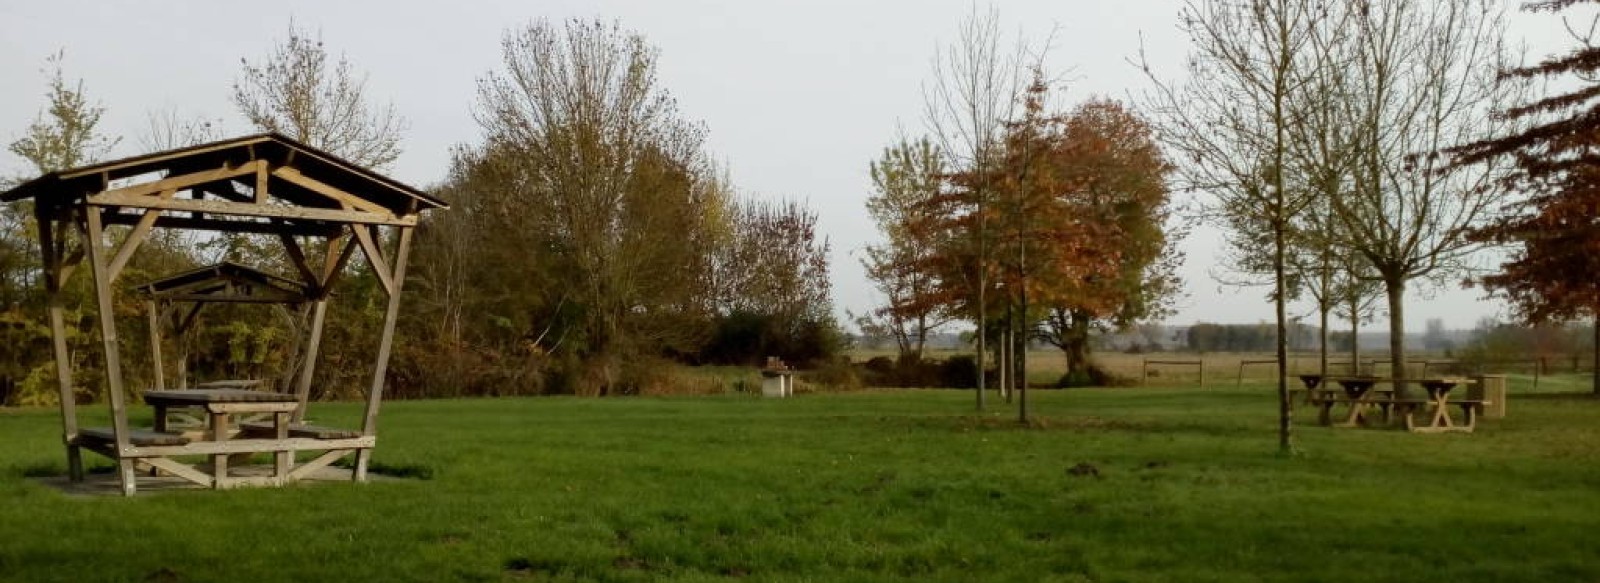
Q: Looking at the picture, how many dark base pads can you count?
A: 1